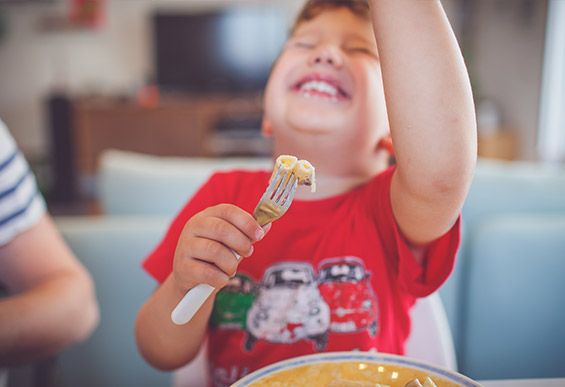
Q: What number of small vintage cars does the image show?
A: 3